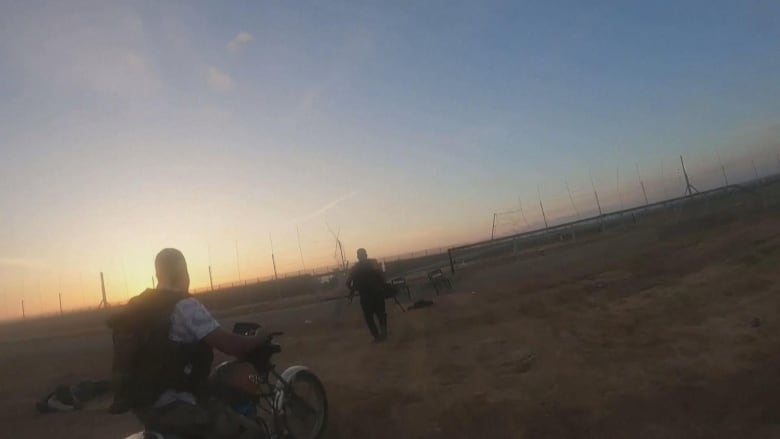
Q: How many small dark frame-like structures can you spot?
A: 2